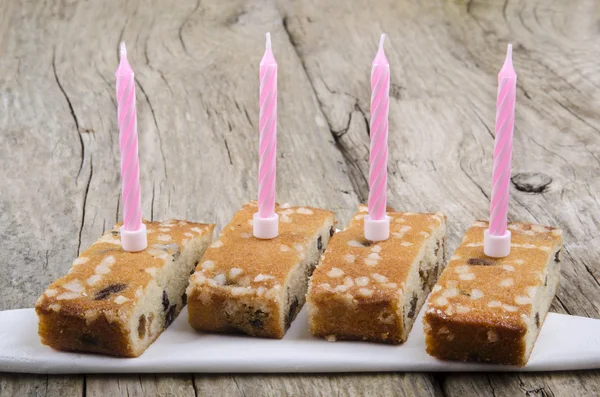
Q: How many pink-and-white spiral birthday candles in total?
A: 4